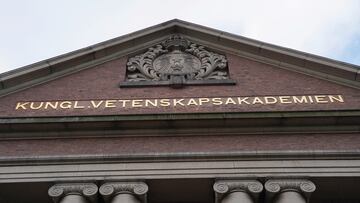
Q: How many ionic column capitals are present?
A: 4